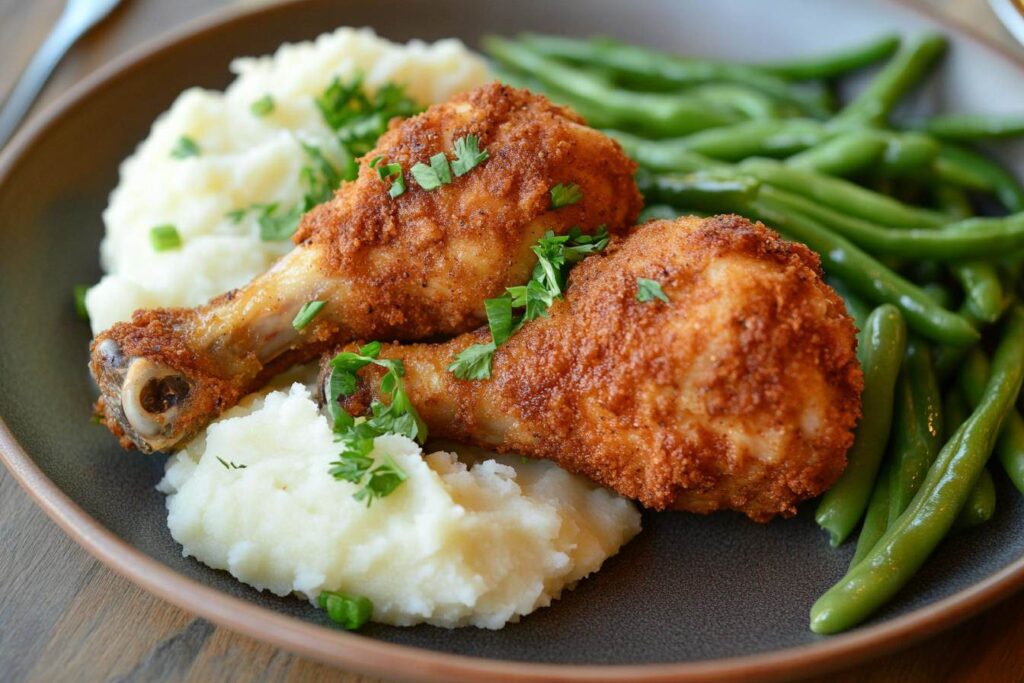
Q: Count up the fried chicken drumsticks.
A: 2